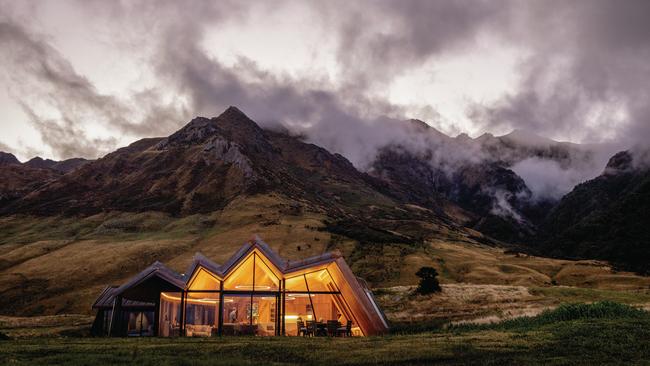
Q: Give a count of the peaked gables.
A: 4